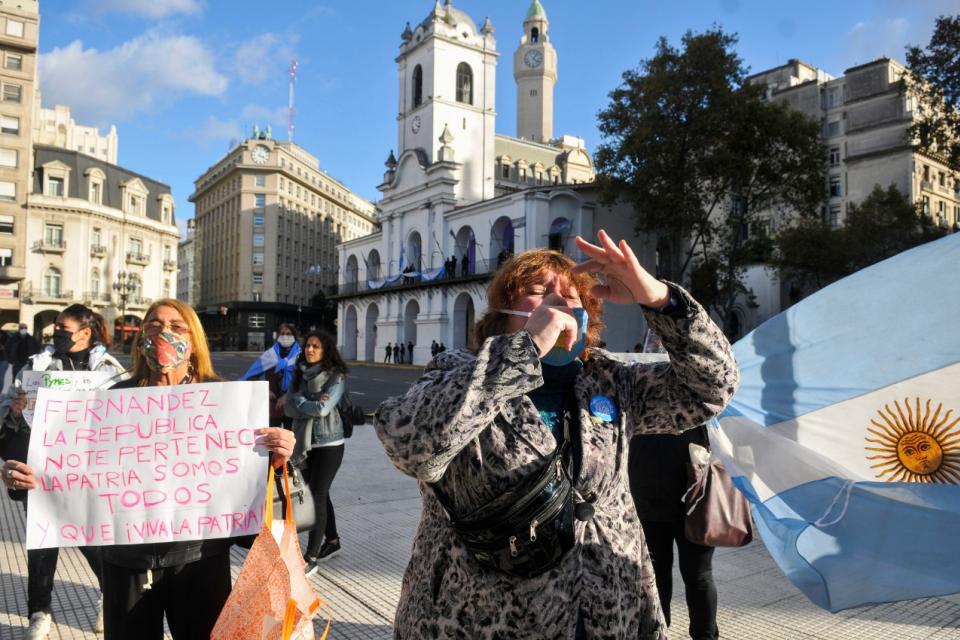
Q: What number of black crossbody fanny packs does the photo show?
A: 1